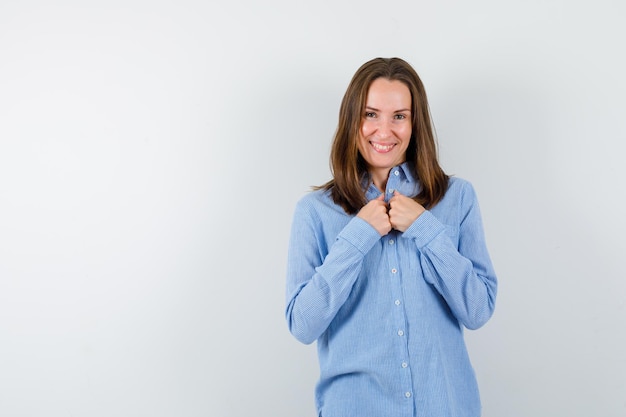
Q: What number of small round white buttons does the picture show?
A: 8